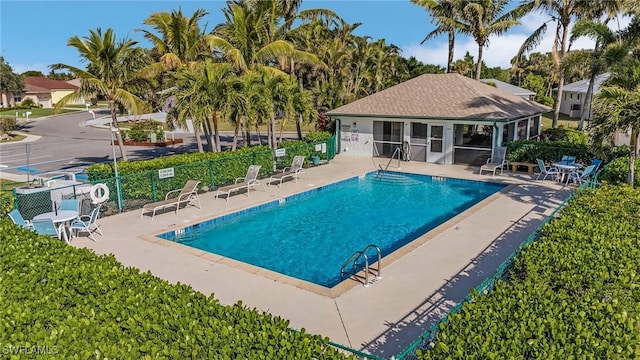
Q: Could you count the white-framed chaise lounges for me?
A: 4